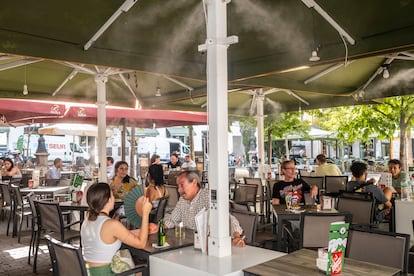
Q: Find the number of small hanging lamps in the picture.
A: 4